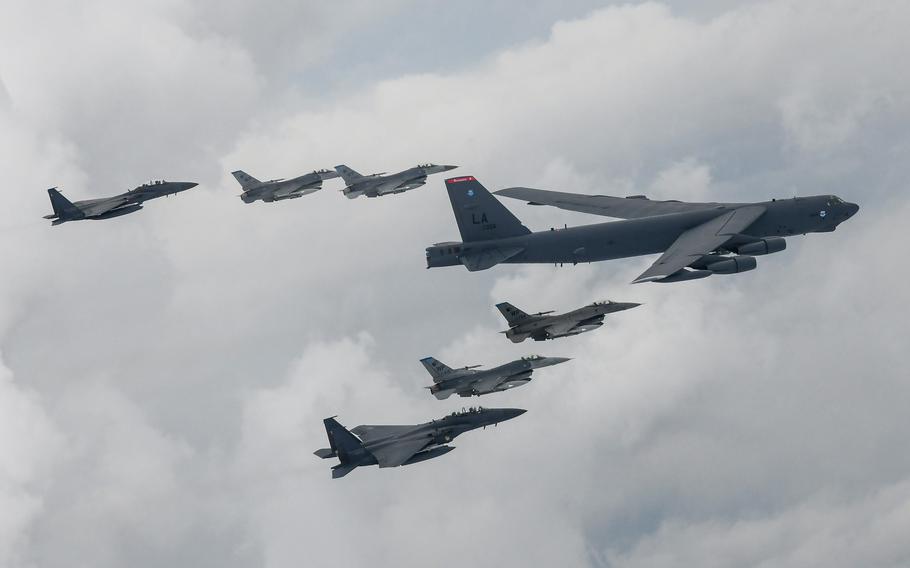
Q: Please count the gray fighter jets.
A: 6